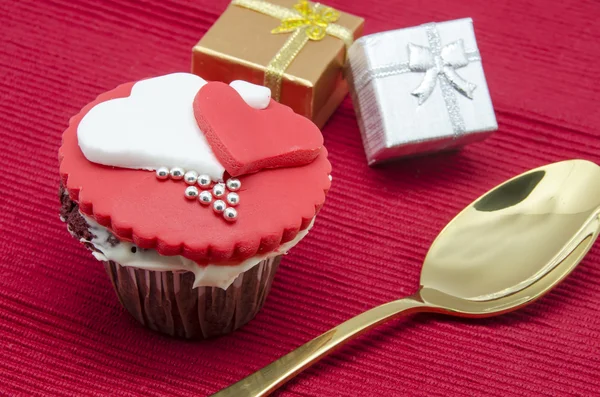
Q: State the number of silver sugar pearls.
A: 11